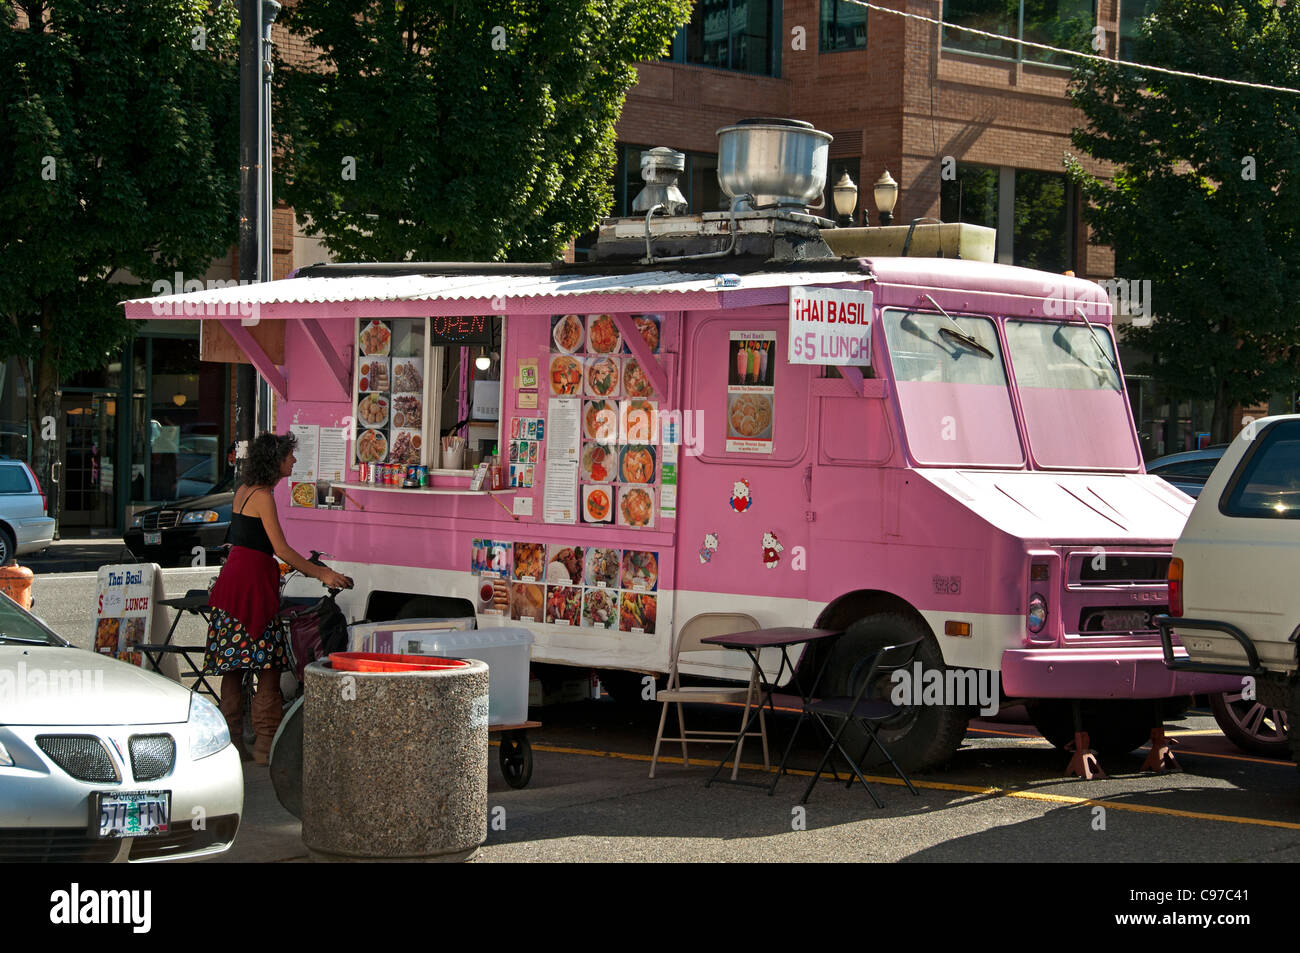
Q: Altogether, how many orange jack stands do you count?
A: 2